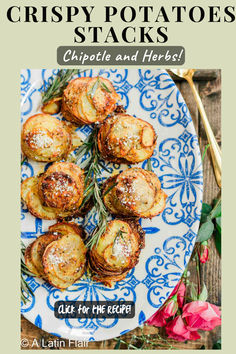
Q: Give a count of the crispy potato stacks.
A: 7